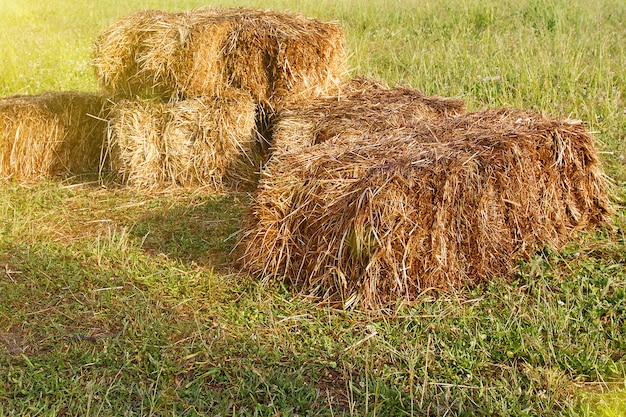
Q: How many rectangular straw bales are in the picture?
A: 5